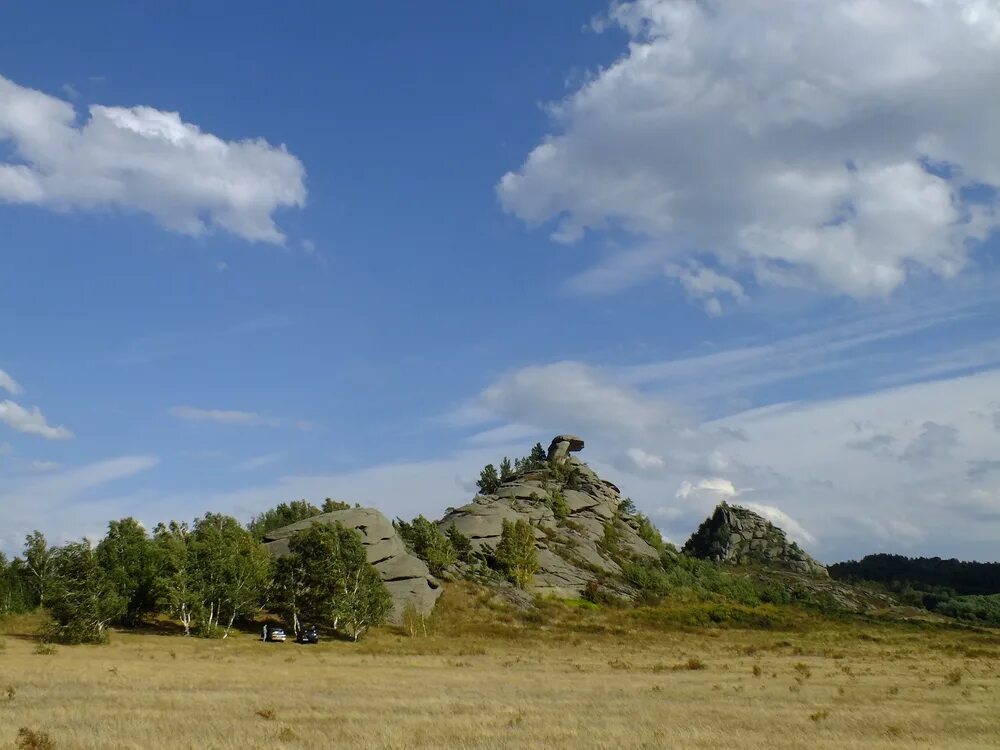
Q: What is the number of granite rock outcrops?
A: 3